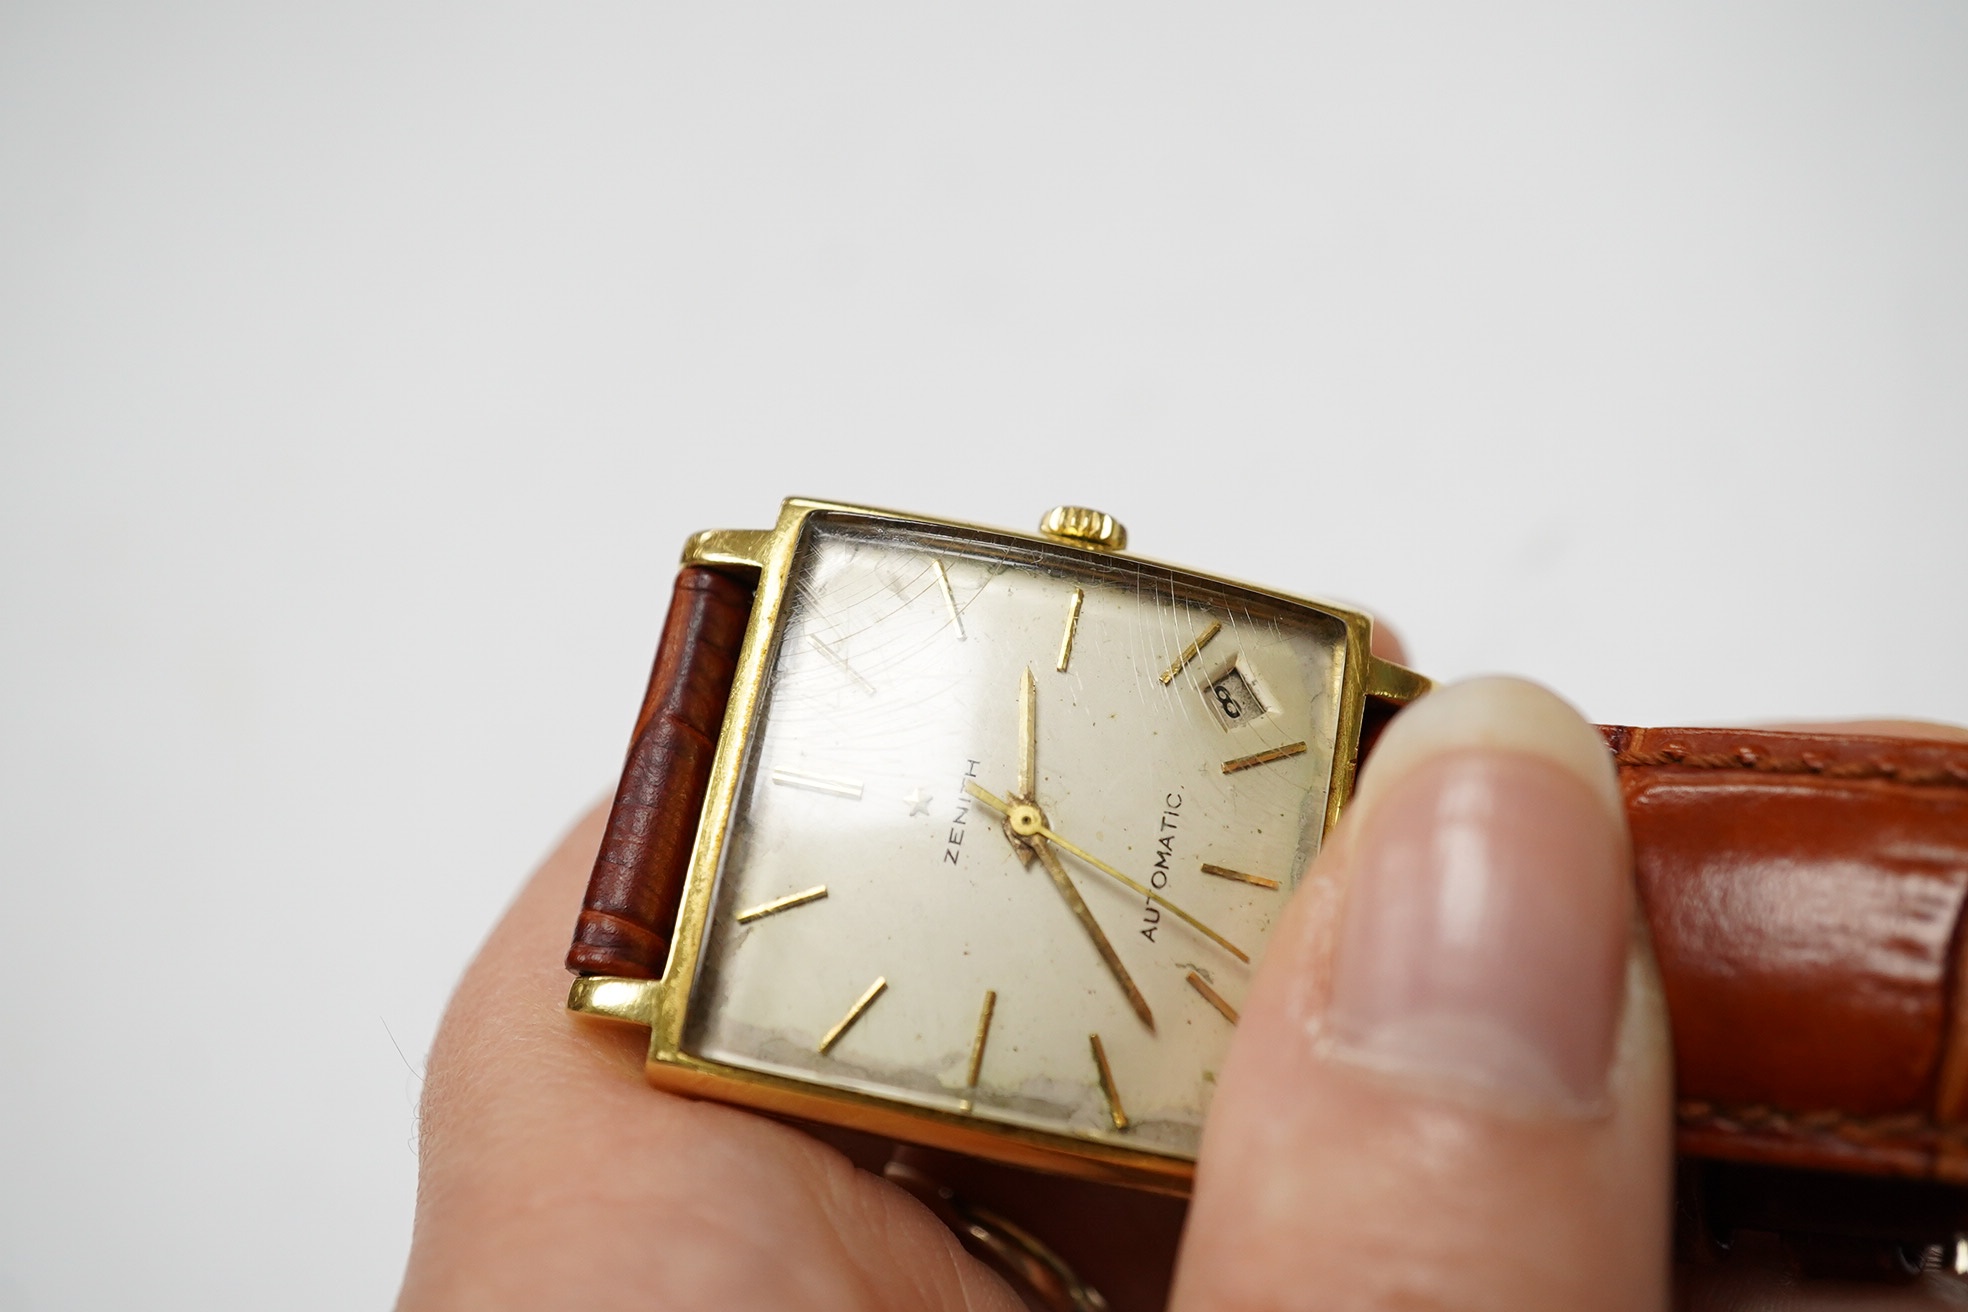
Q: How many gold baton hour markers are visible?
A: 12